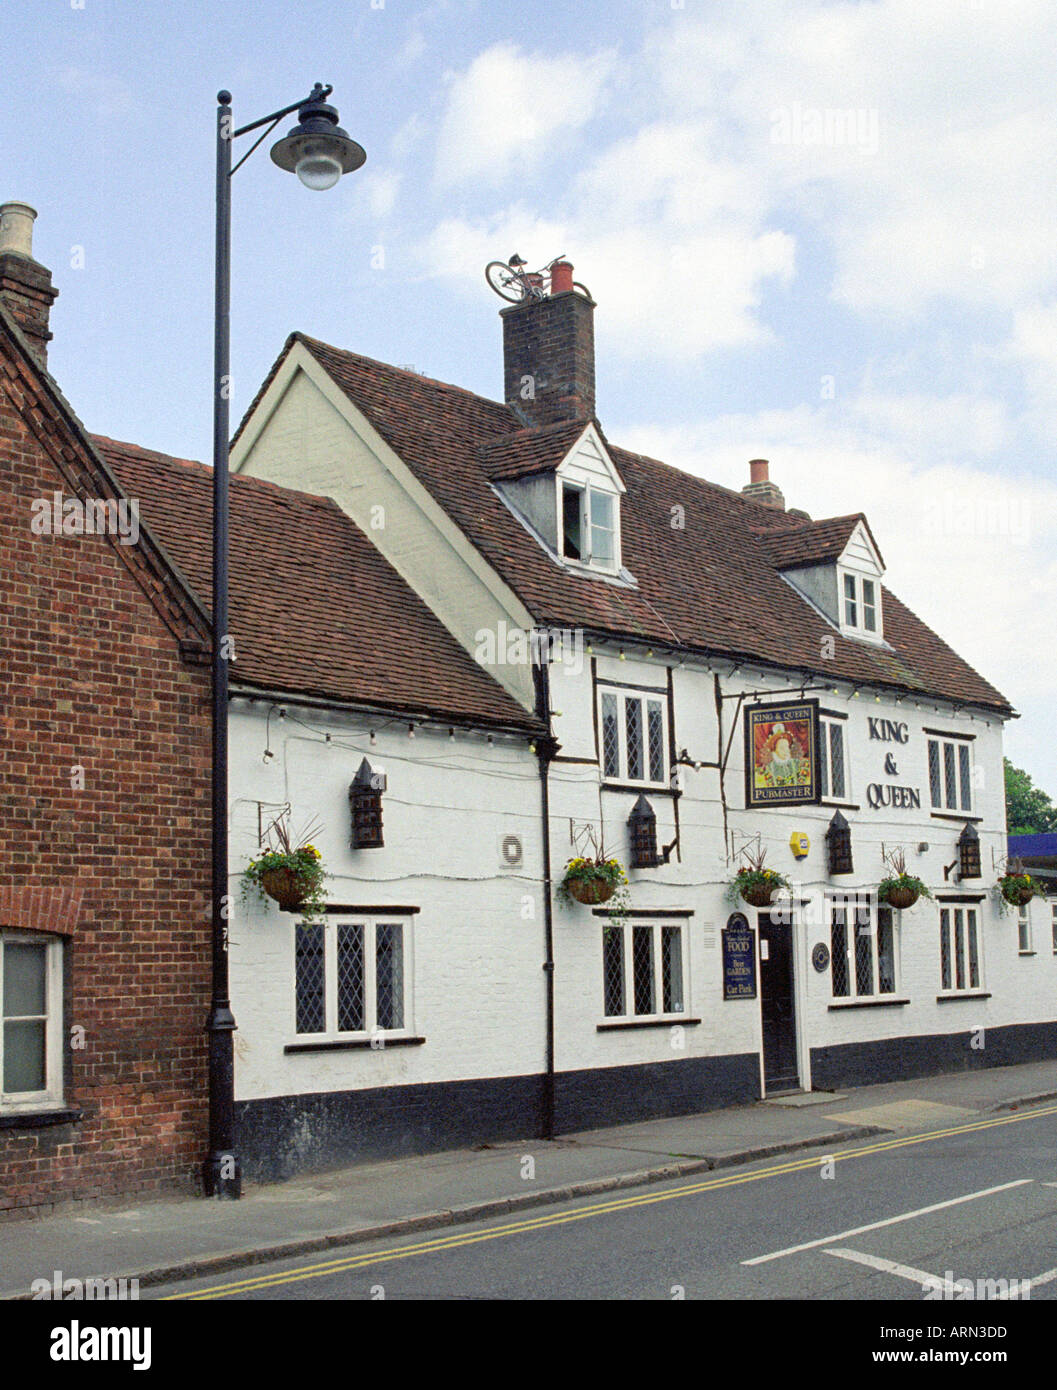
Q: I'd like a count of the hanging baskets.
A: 5